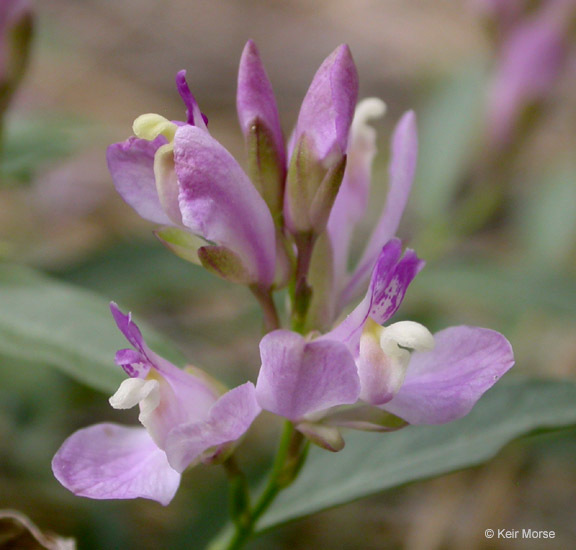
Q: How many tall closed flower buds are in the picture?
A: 2